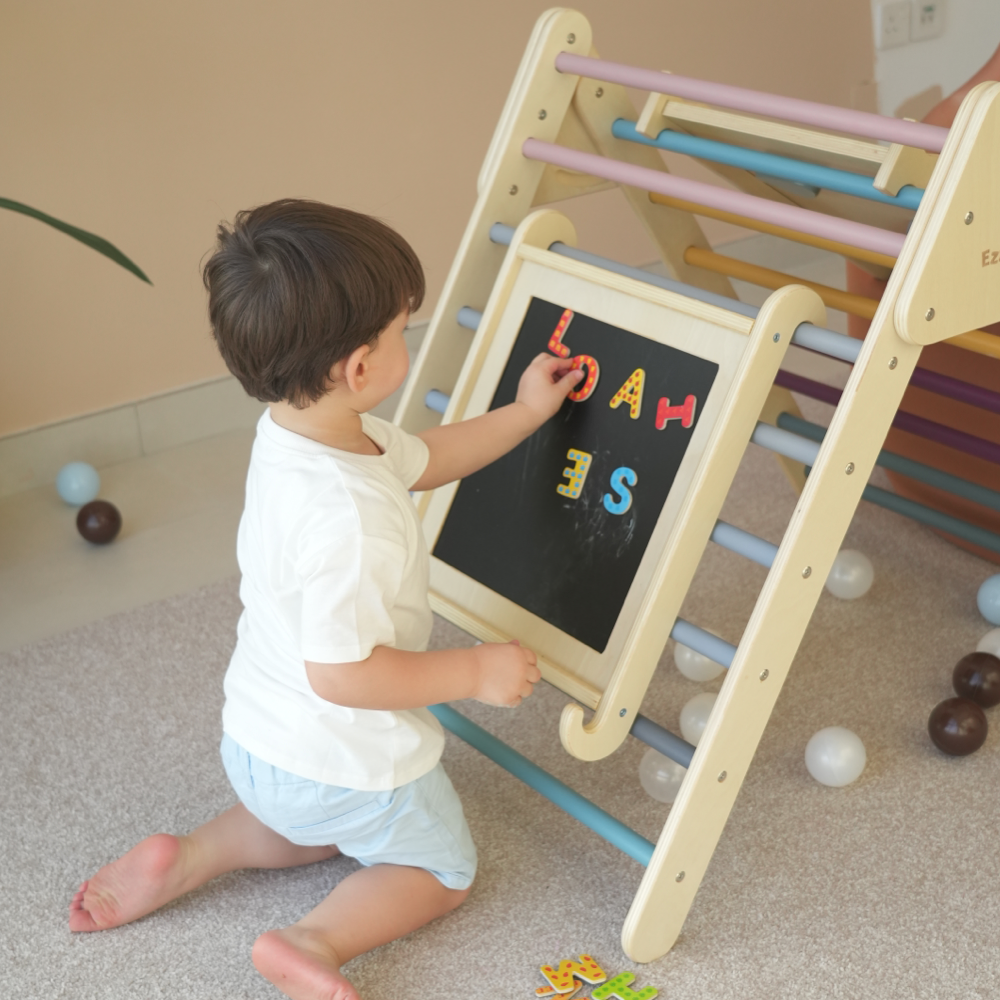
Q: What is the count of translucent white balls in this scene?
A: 6